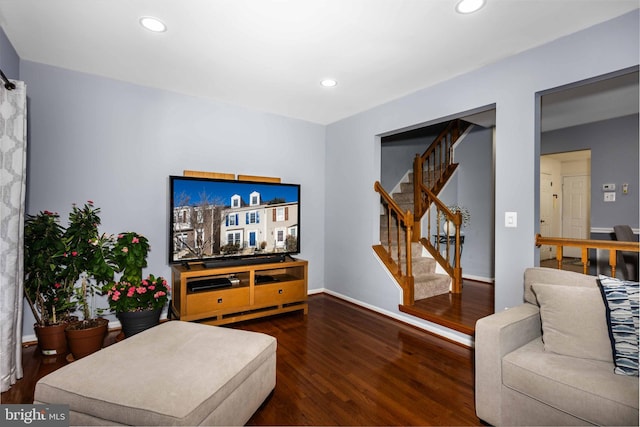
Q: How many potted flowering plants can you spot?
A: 3